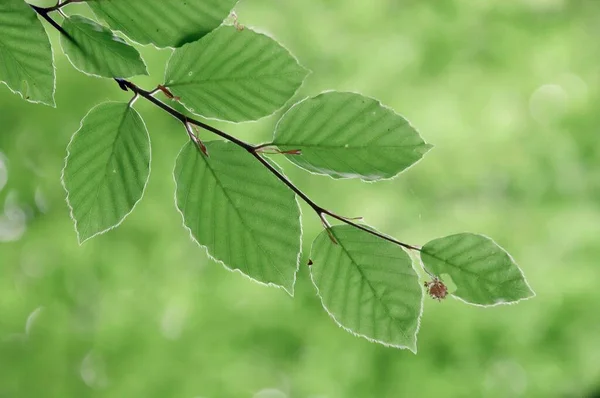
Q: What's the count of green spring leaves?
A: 9